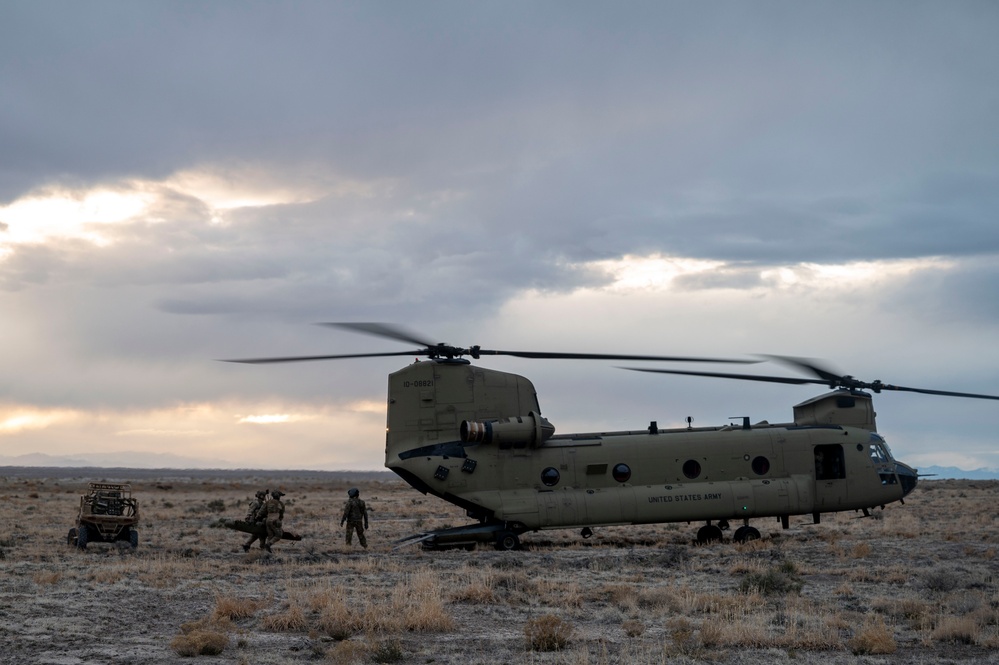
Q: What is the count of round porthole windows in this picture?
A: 4